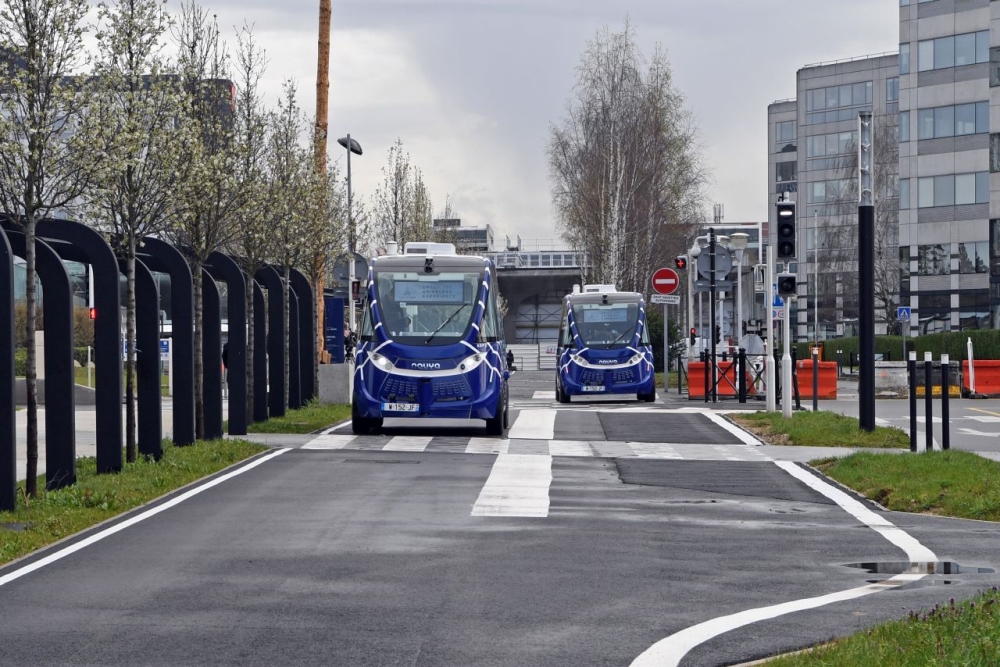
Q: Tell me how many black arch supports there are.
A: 11